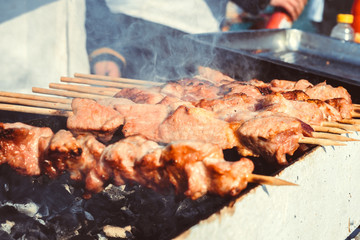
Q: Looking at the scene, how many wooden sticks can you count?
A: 8